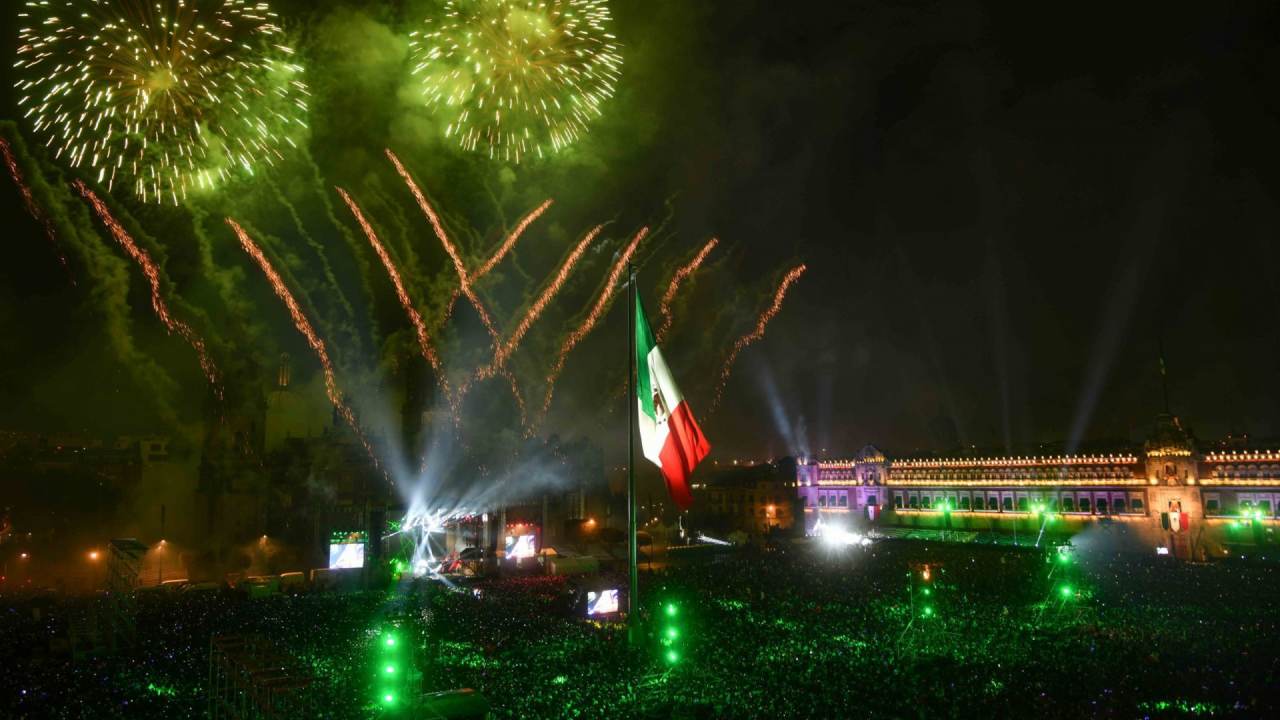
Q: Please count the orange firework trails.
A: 10